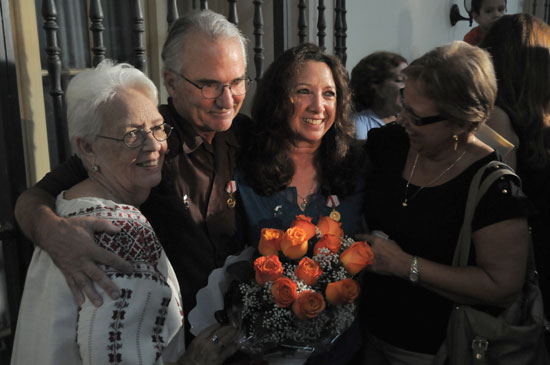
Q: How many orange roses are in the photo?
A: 11